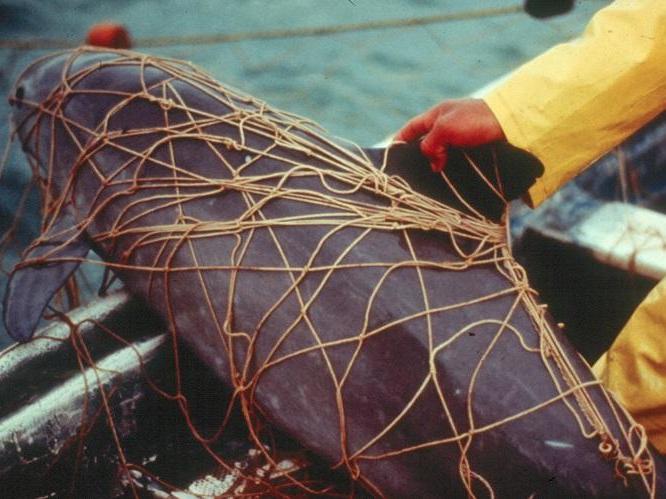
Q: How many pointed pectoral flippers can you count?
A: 1